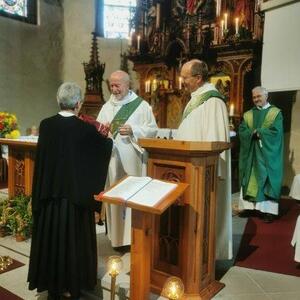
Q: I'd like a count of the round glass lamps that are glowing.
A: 2